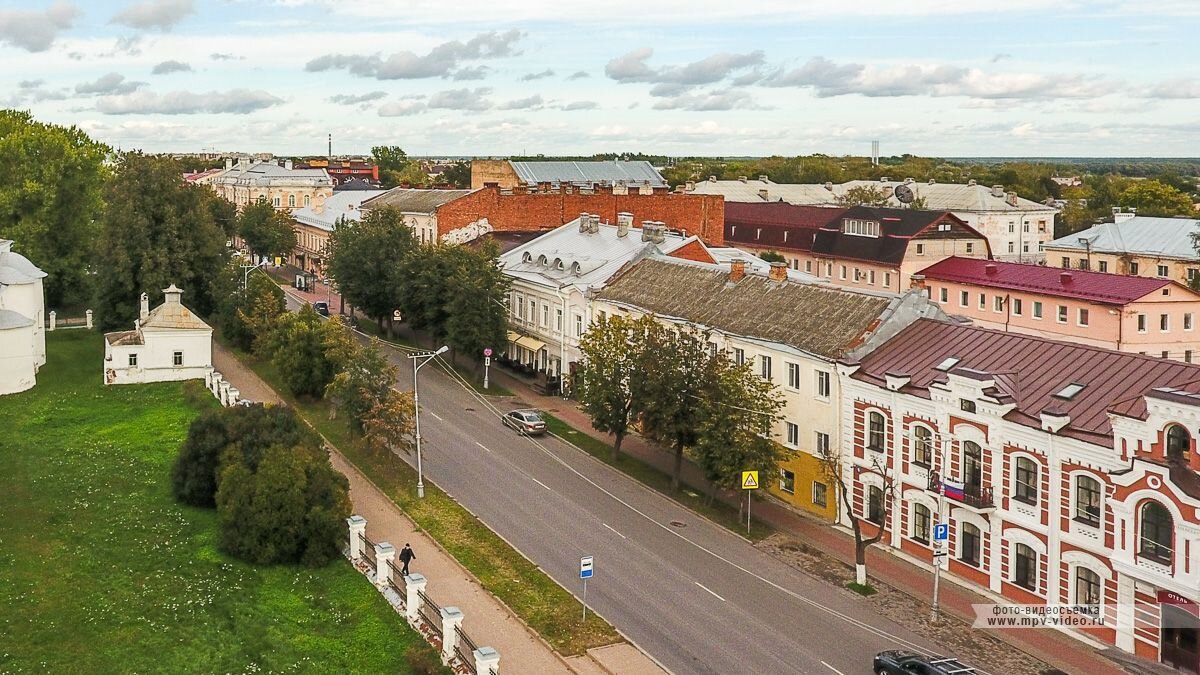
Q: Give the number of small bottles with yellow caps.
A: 0